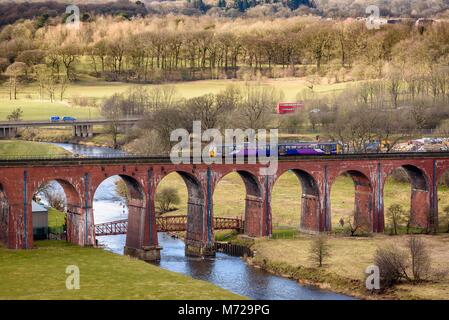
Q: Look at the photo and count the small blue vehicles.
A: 2